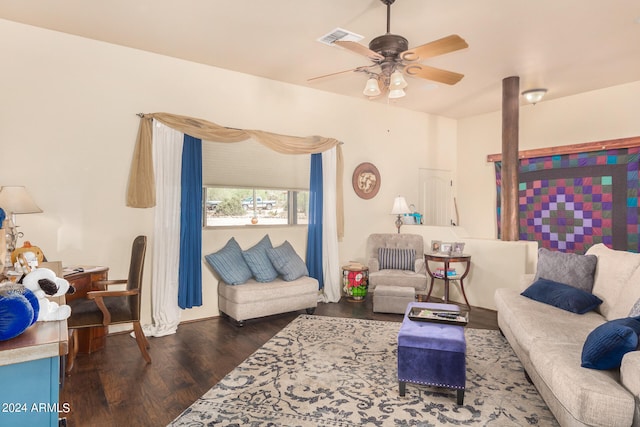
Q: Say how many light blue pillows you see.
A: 3